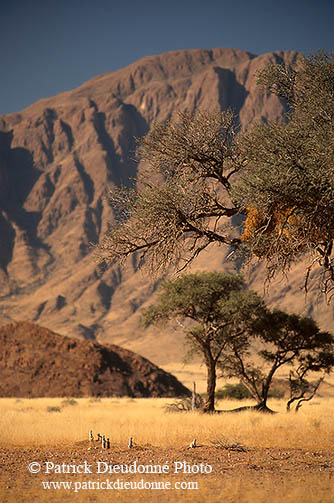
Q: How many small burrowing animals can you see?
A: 6